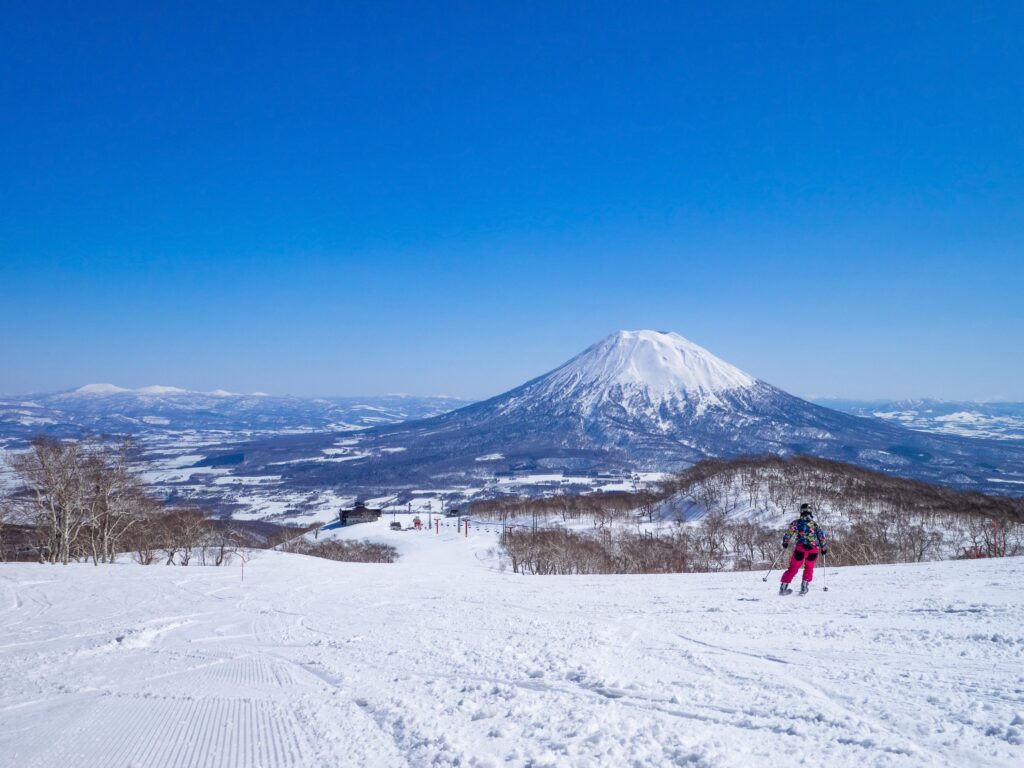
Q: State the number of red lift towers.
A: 3